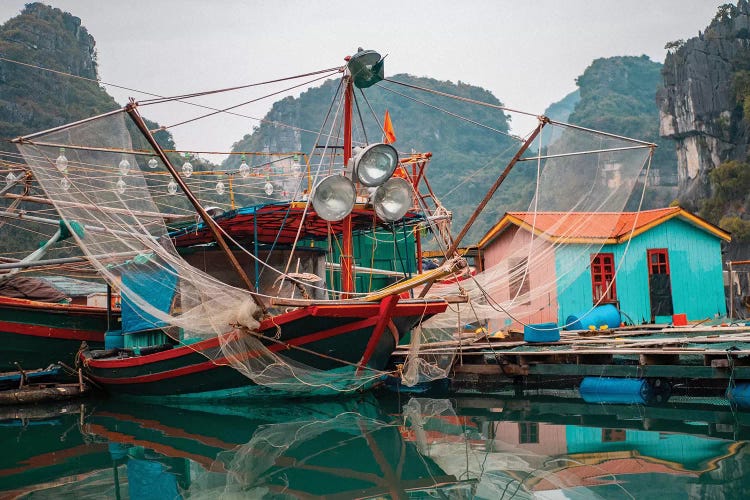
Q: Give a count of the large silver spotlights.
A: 3